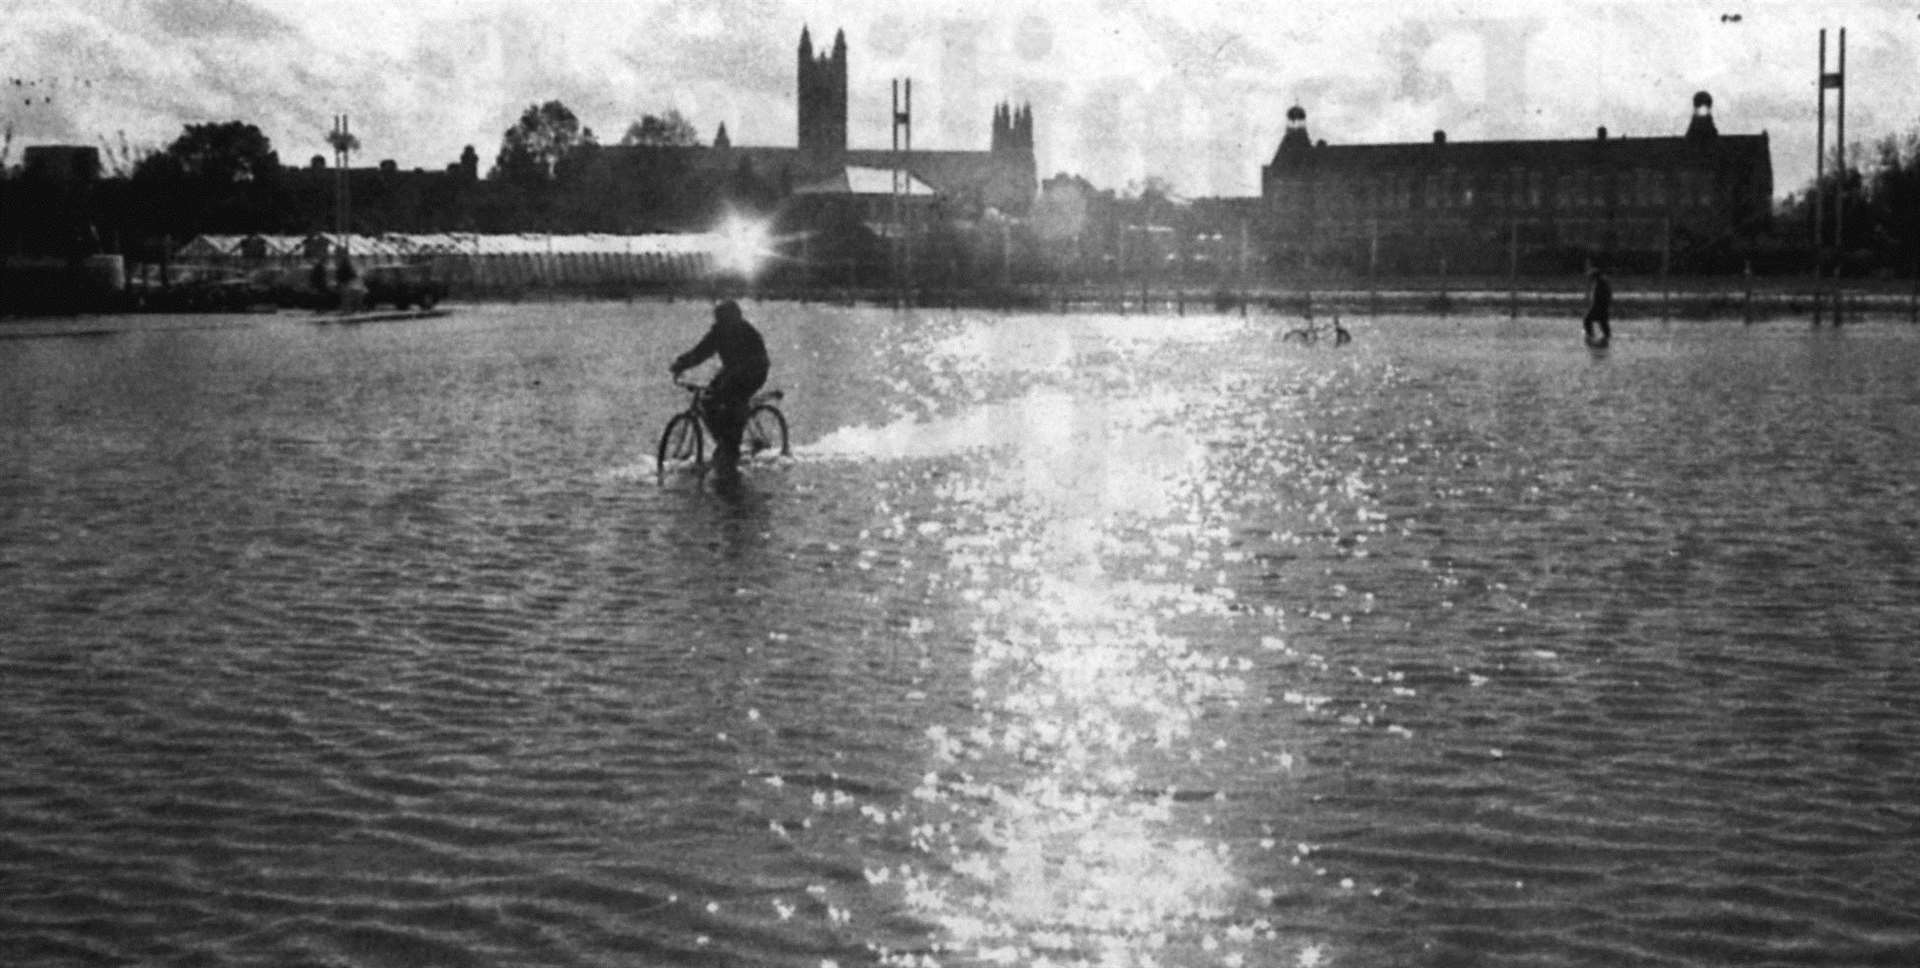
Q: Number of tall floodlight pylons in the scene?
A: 3